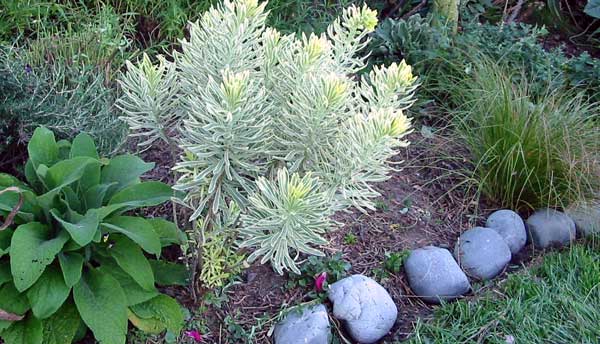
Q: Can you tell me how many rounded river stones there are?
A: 7